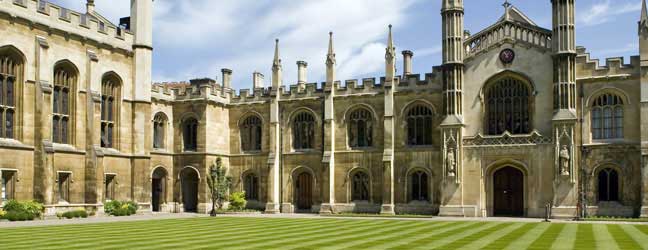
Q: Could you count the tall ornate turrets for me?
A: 2